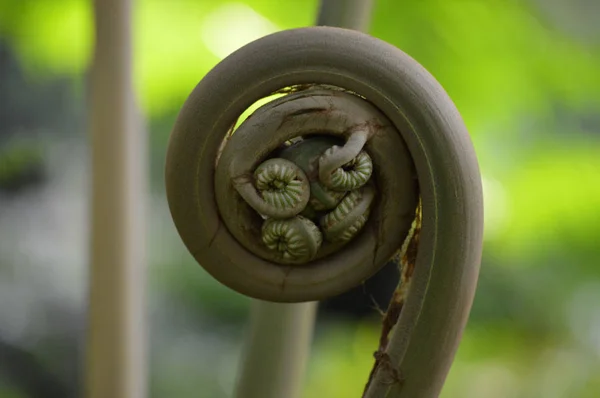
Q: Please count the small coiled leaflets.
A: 4